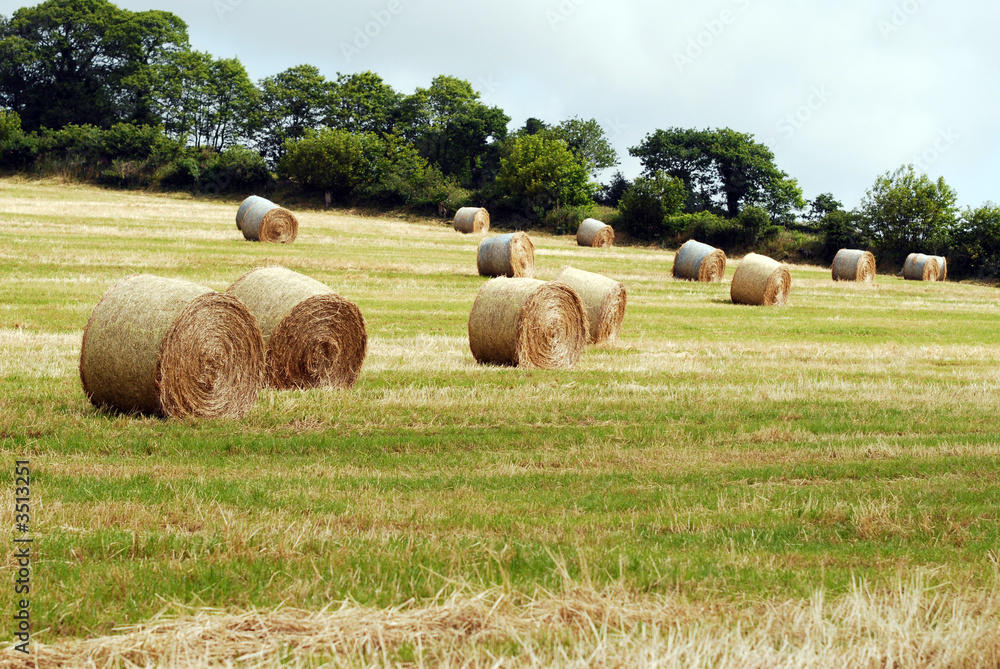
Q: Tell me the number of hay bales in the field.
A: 14